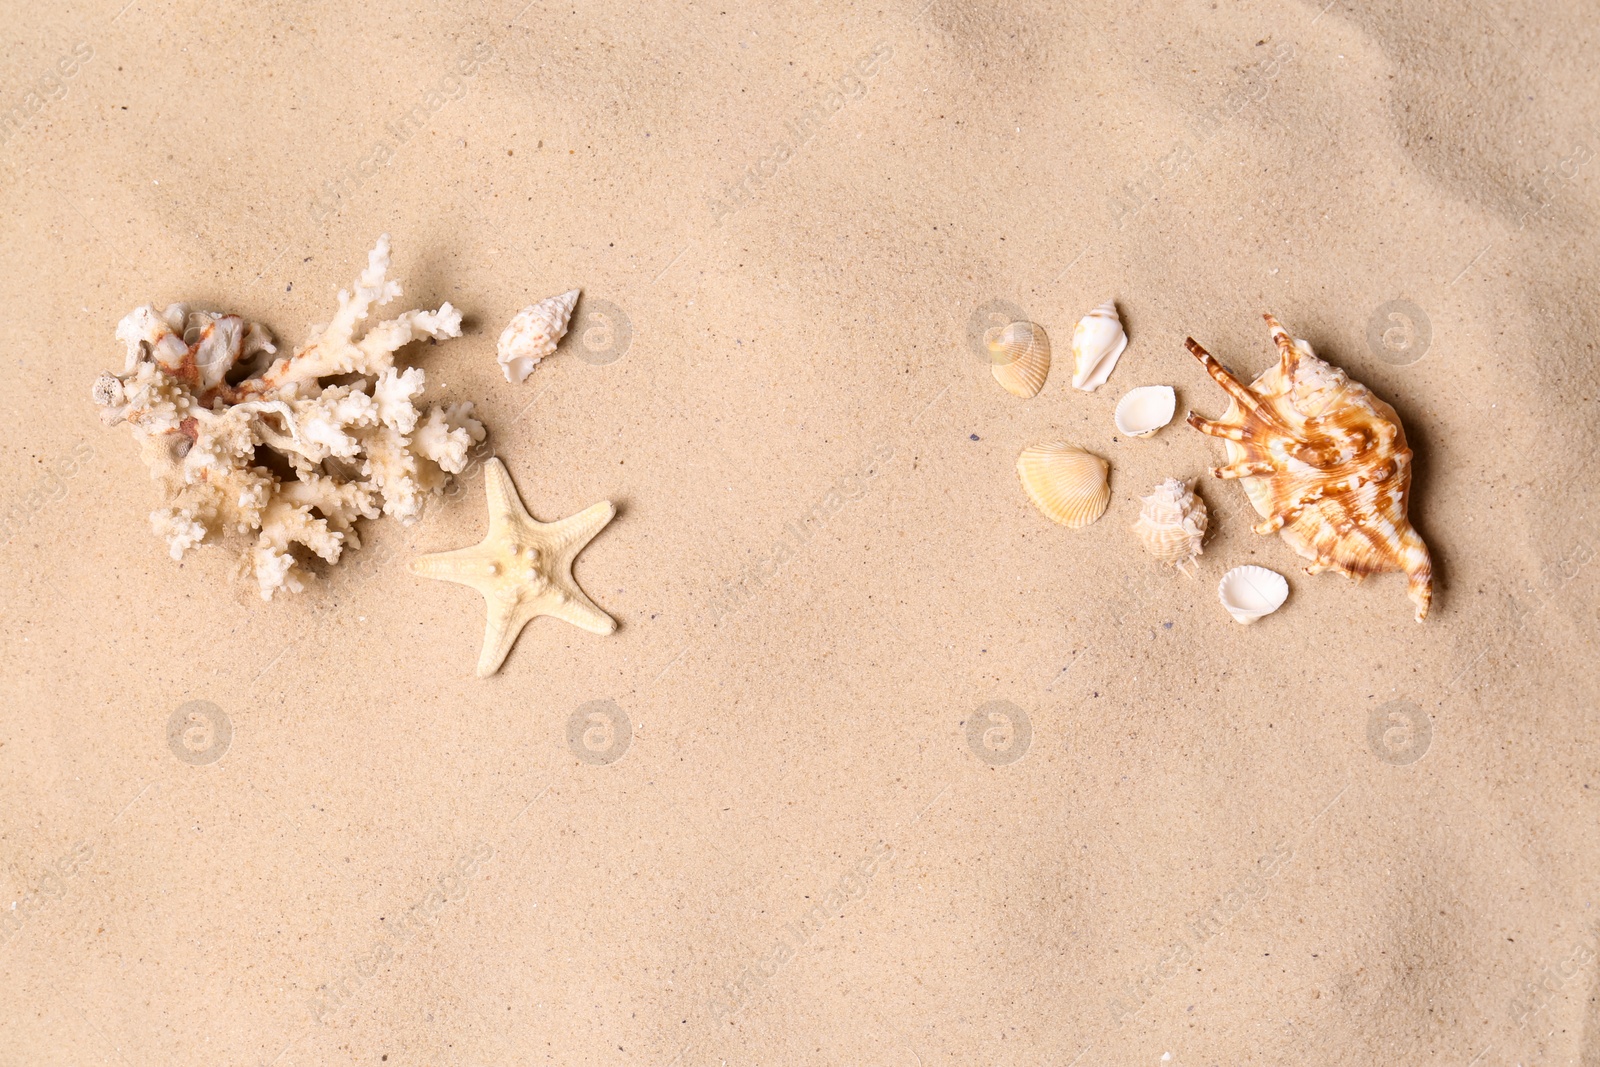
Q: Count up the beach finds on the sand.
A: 10